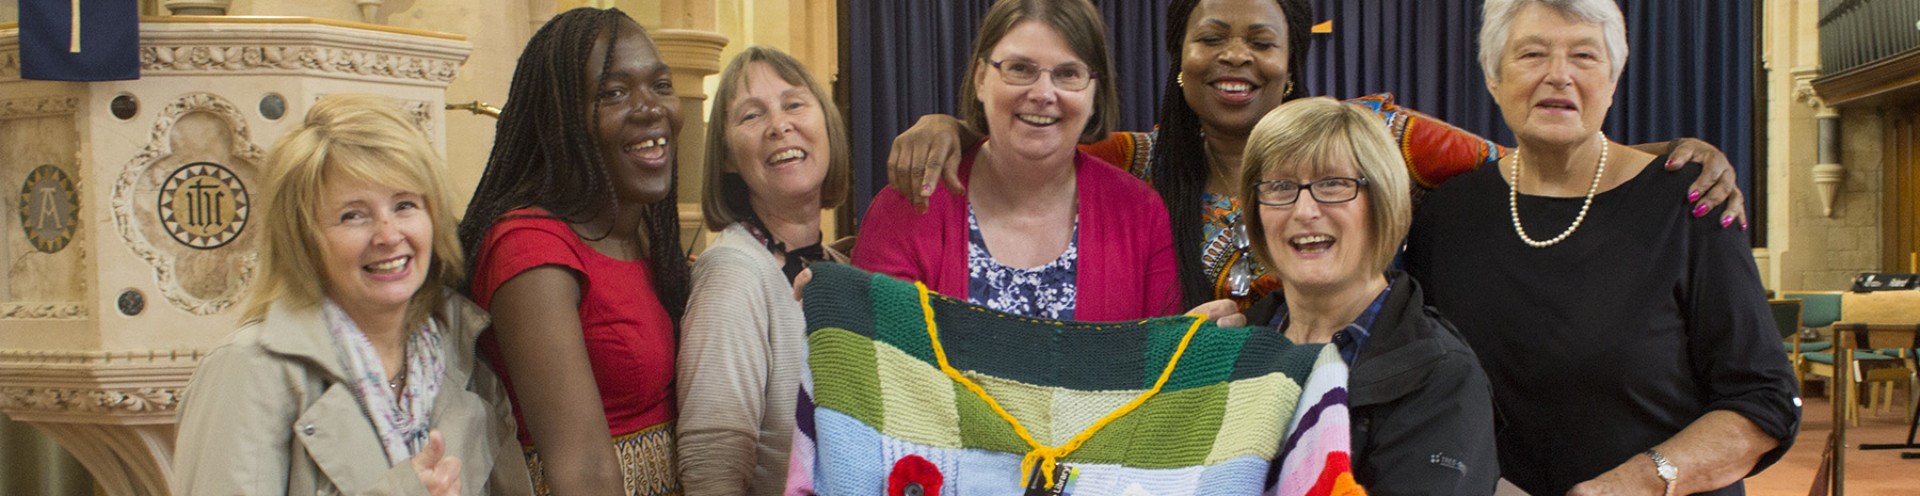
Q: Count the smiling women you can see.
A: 7